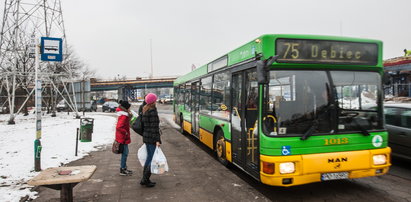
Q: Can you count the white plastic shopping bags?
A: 2